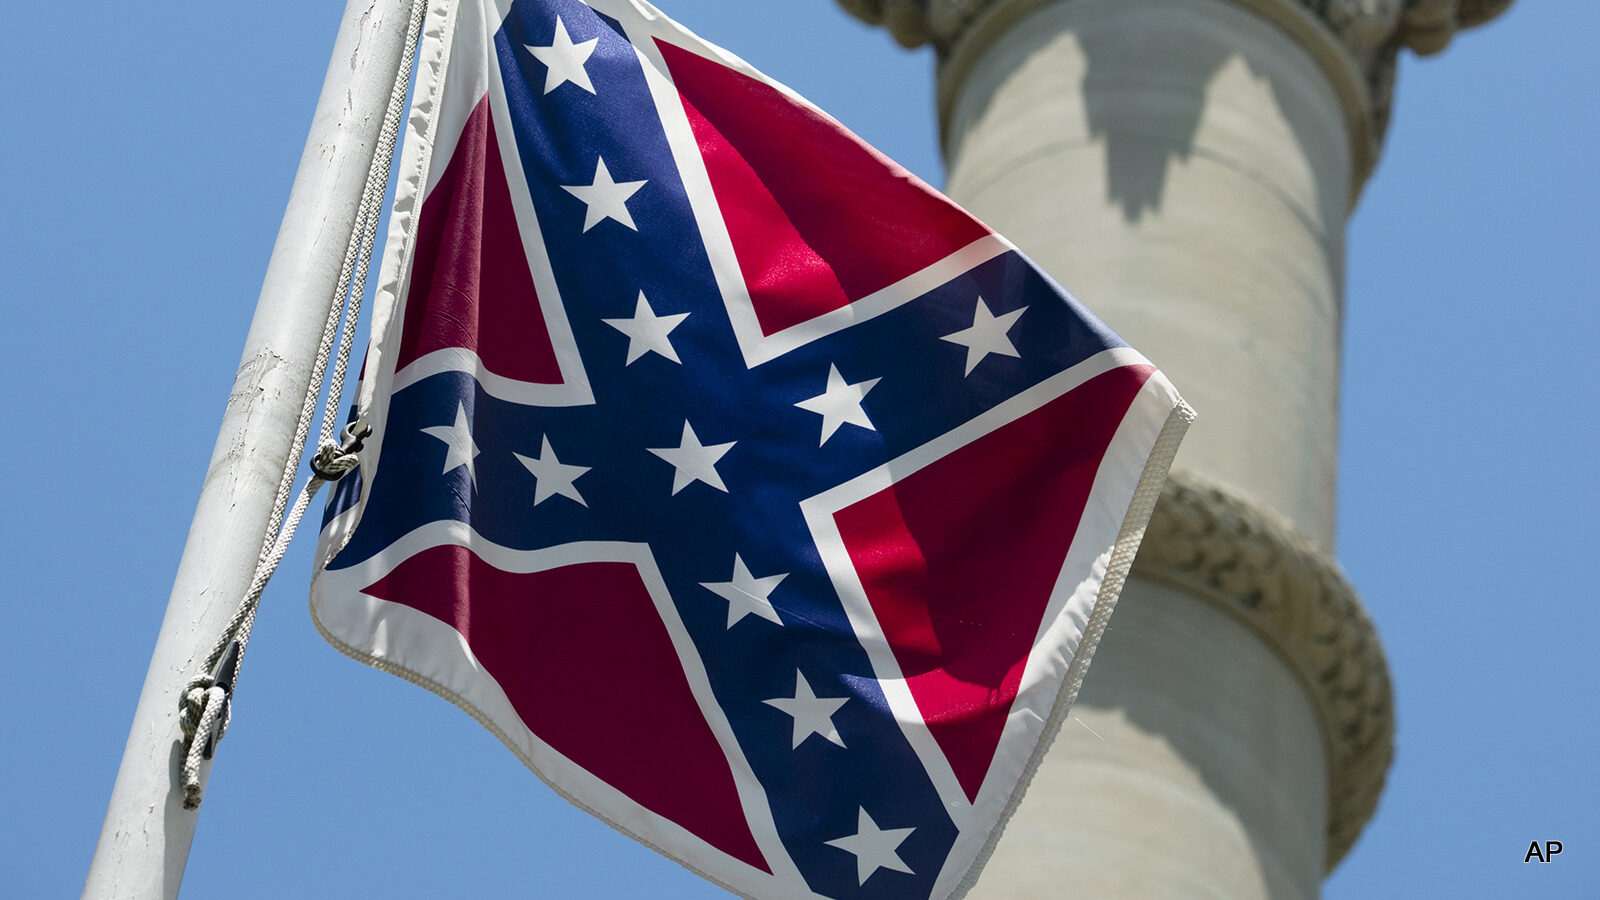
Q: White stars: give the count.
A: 11